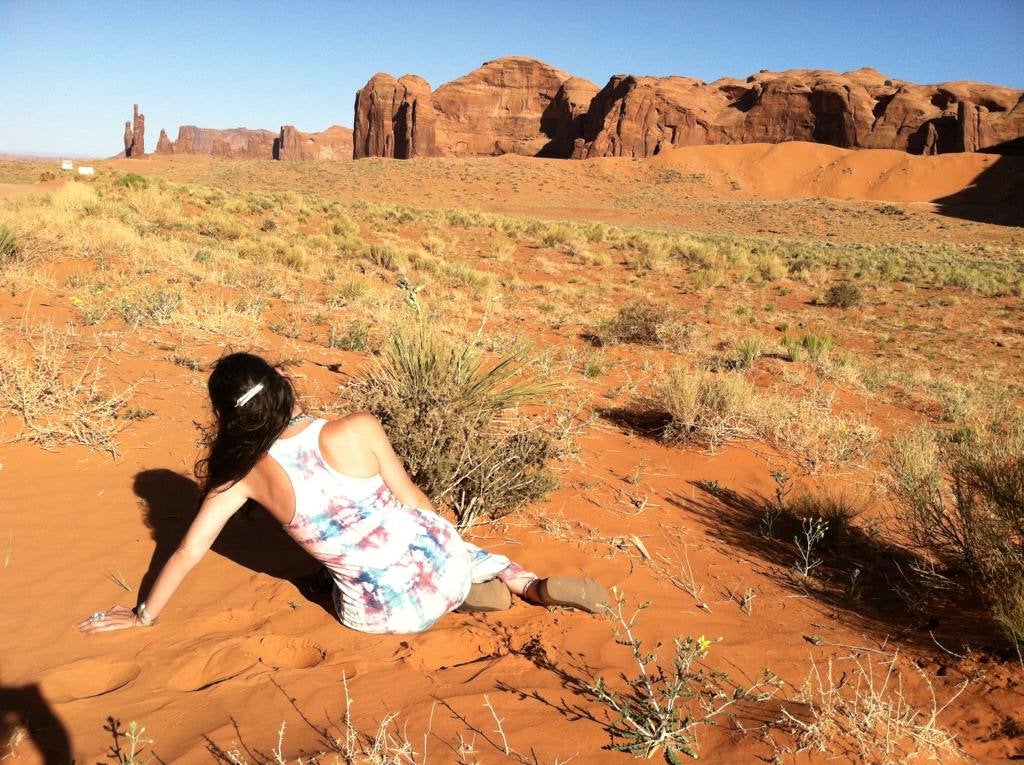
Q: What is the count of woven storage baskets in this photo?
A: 0